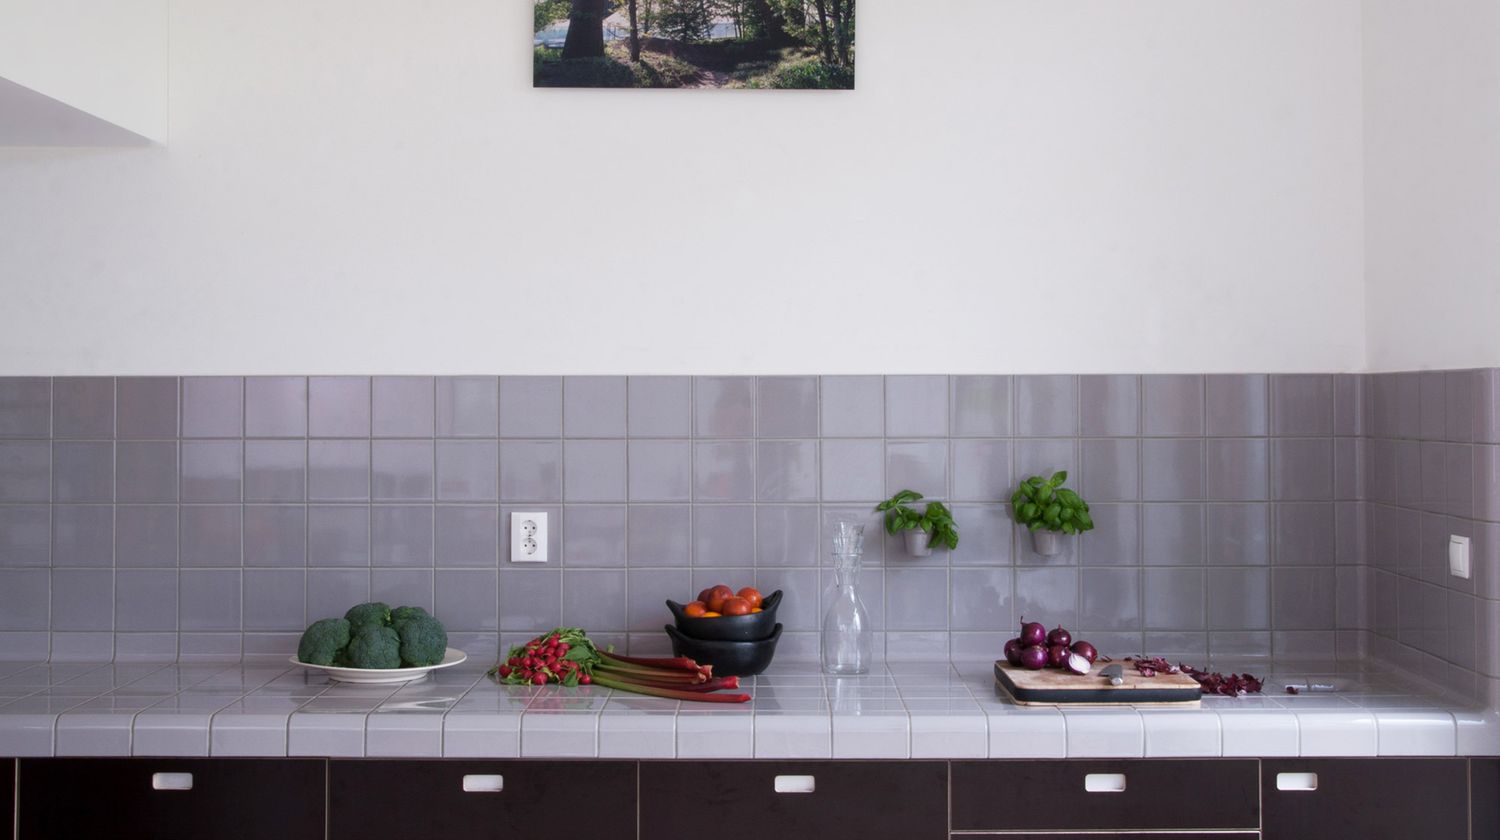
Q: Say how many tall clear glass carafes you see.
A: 1